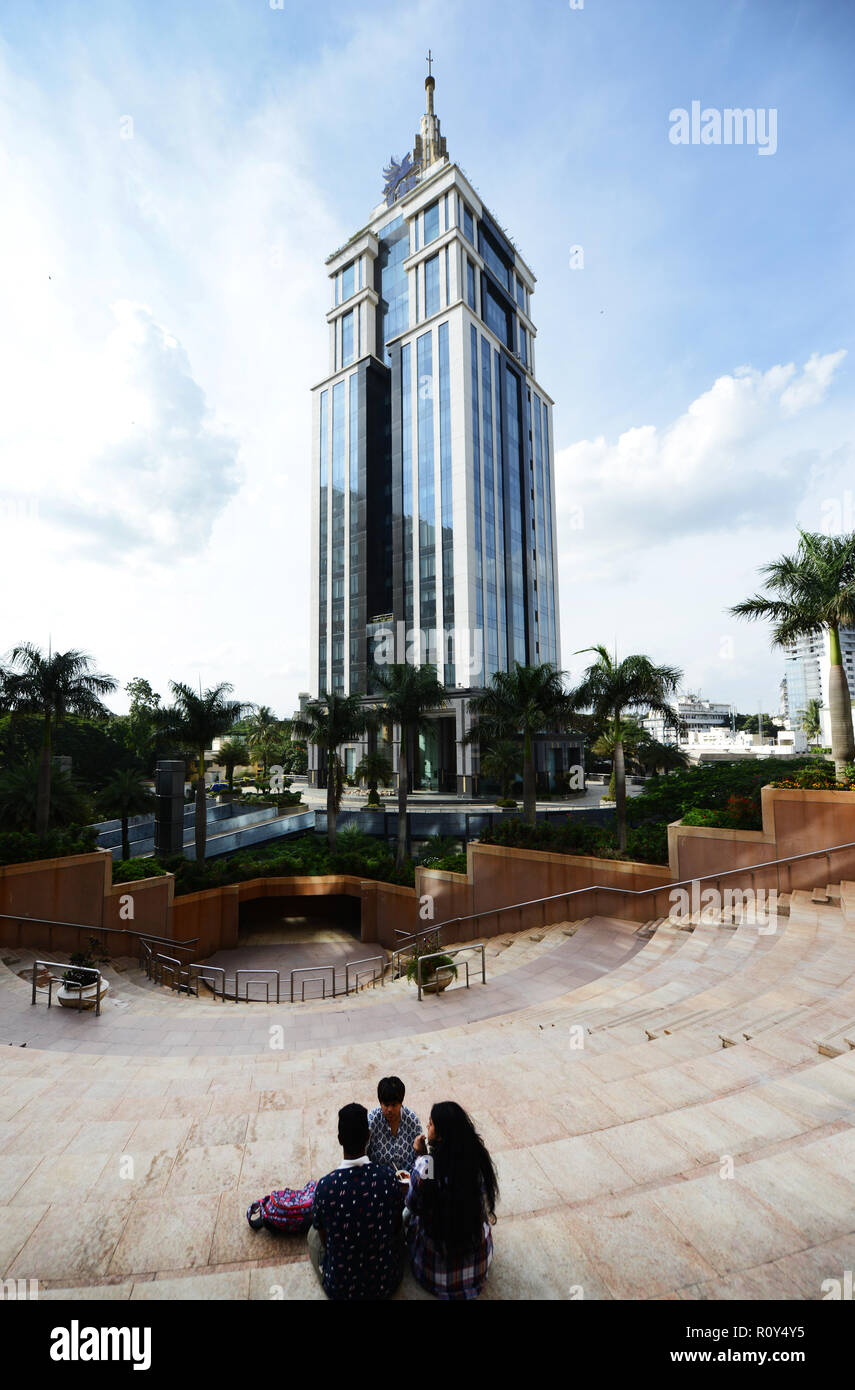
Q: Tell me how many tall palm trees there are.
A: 7